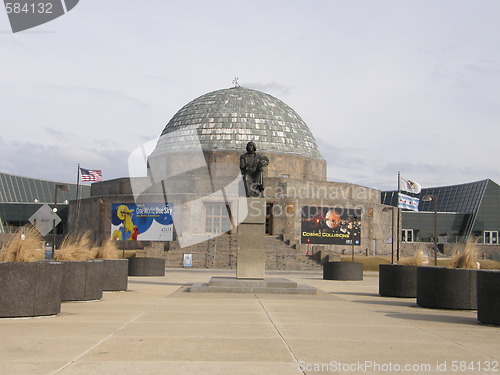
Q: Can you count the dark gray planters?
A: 8